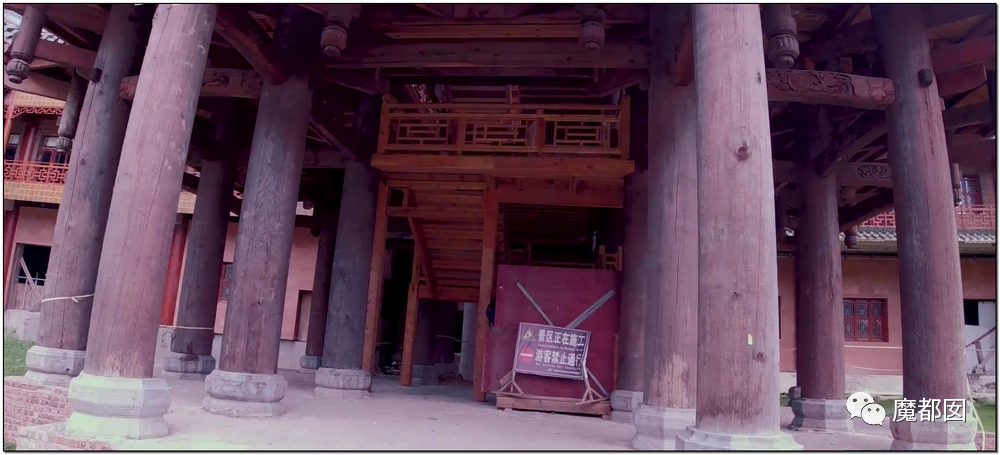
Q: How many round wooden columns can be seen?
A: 11